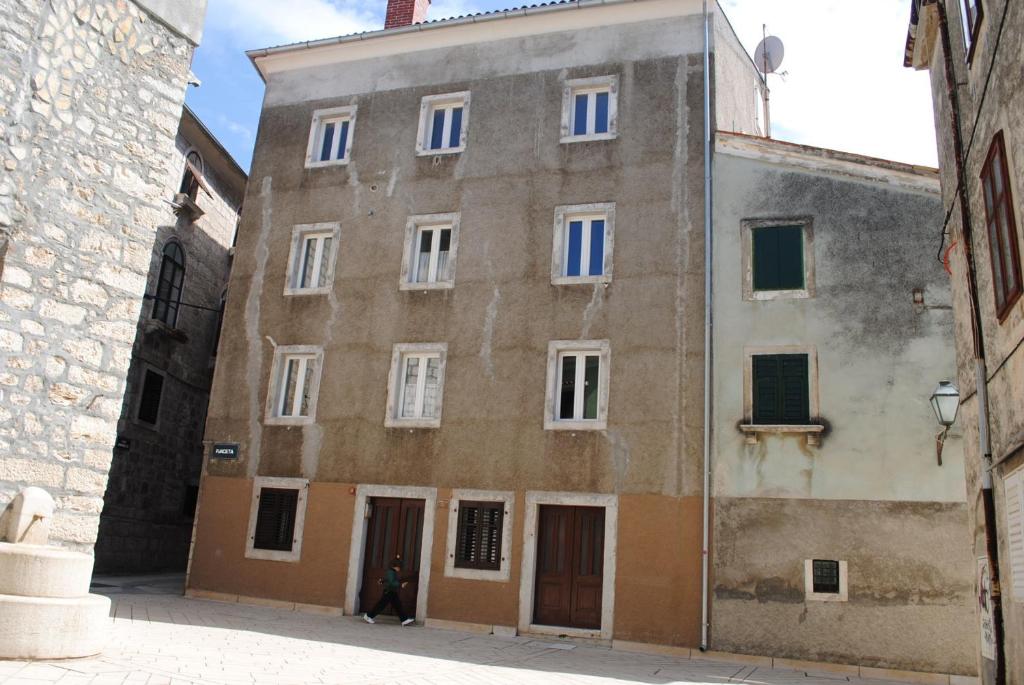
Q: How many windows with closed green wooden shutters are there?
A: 2